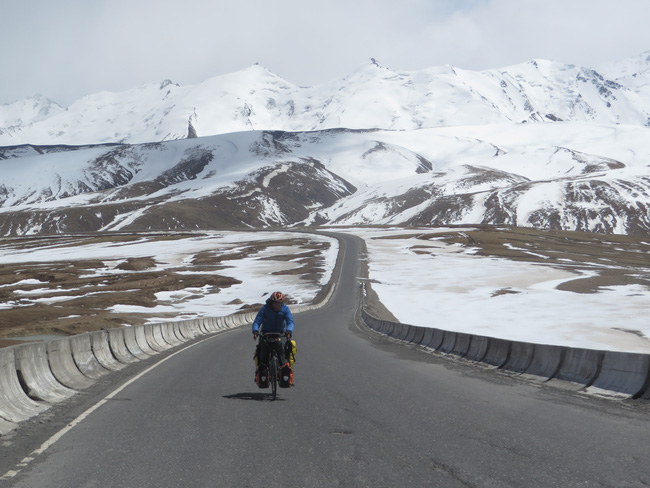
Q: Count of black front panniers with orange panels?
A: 2